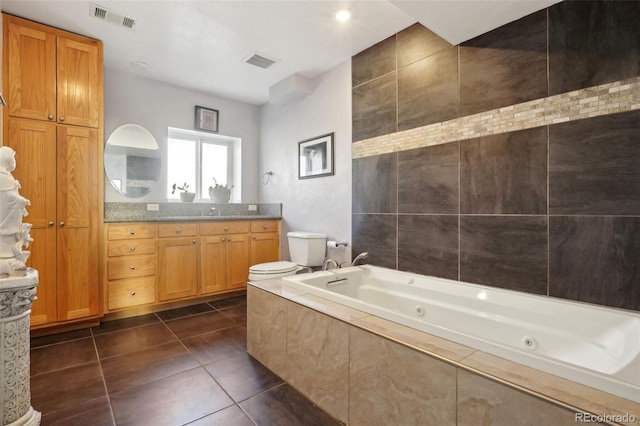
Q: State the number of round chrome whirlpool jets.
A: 2